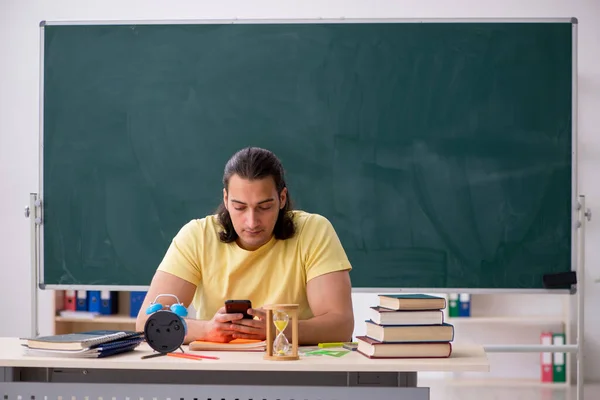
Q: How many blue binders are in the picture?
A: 5